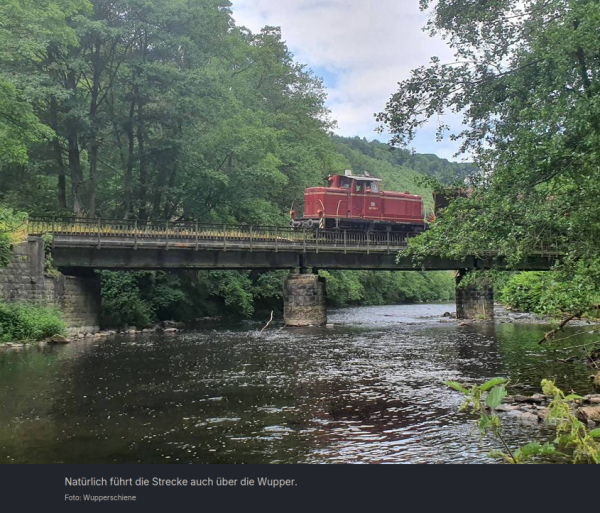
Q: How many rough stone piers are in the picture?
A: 2